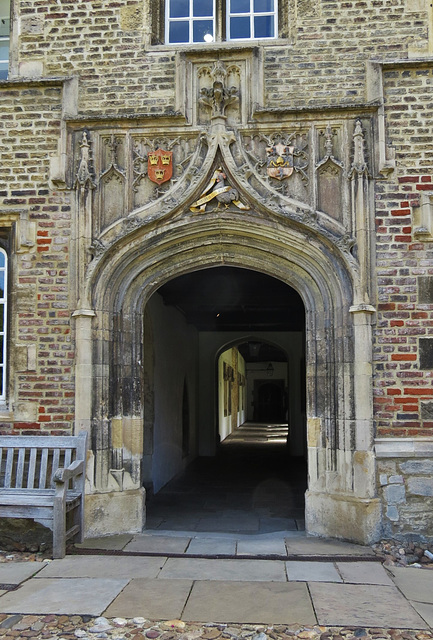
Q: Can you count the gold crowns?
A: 3